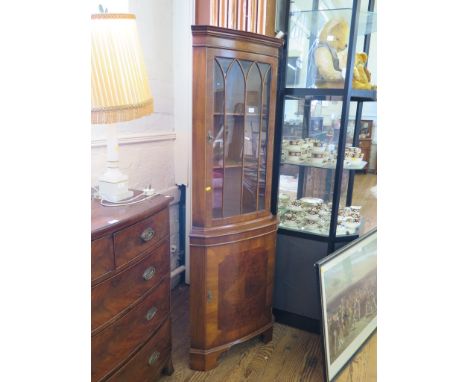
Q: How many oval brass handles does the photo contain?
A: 4